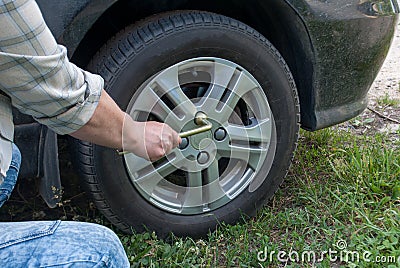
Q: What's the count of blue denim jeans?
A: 1